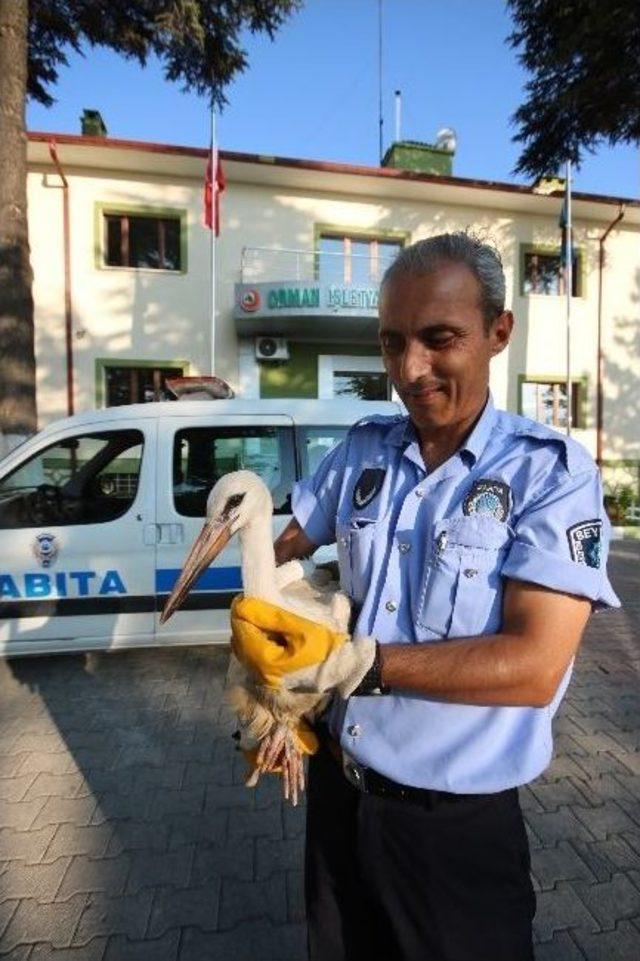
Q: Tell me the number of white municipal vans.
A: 1